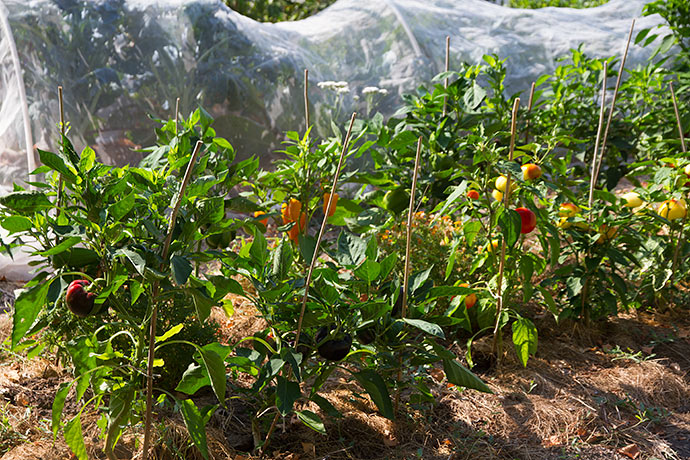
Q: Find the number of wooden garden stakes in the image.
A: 12